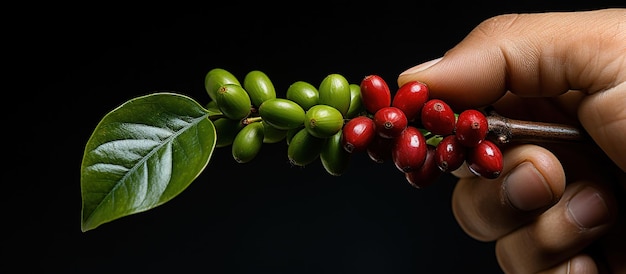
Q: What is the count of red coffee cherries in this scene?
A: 11